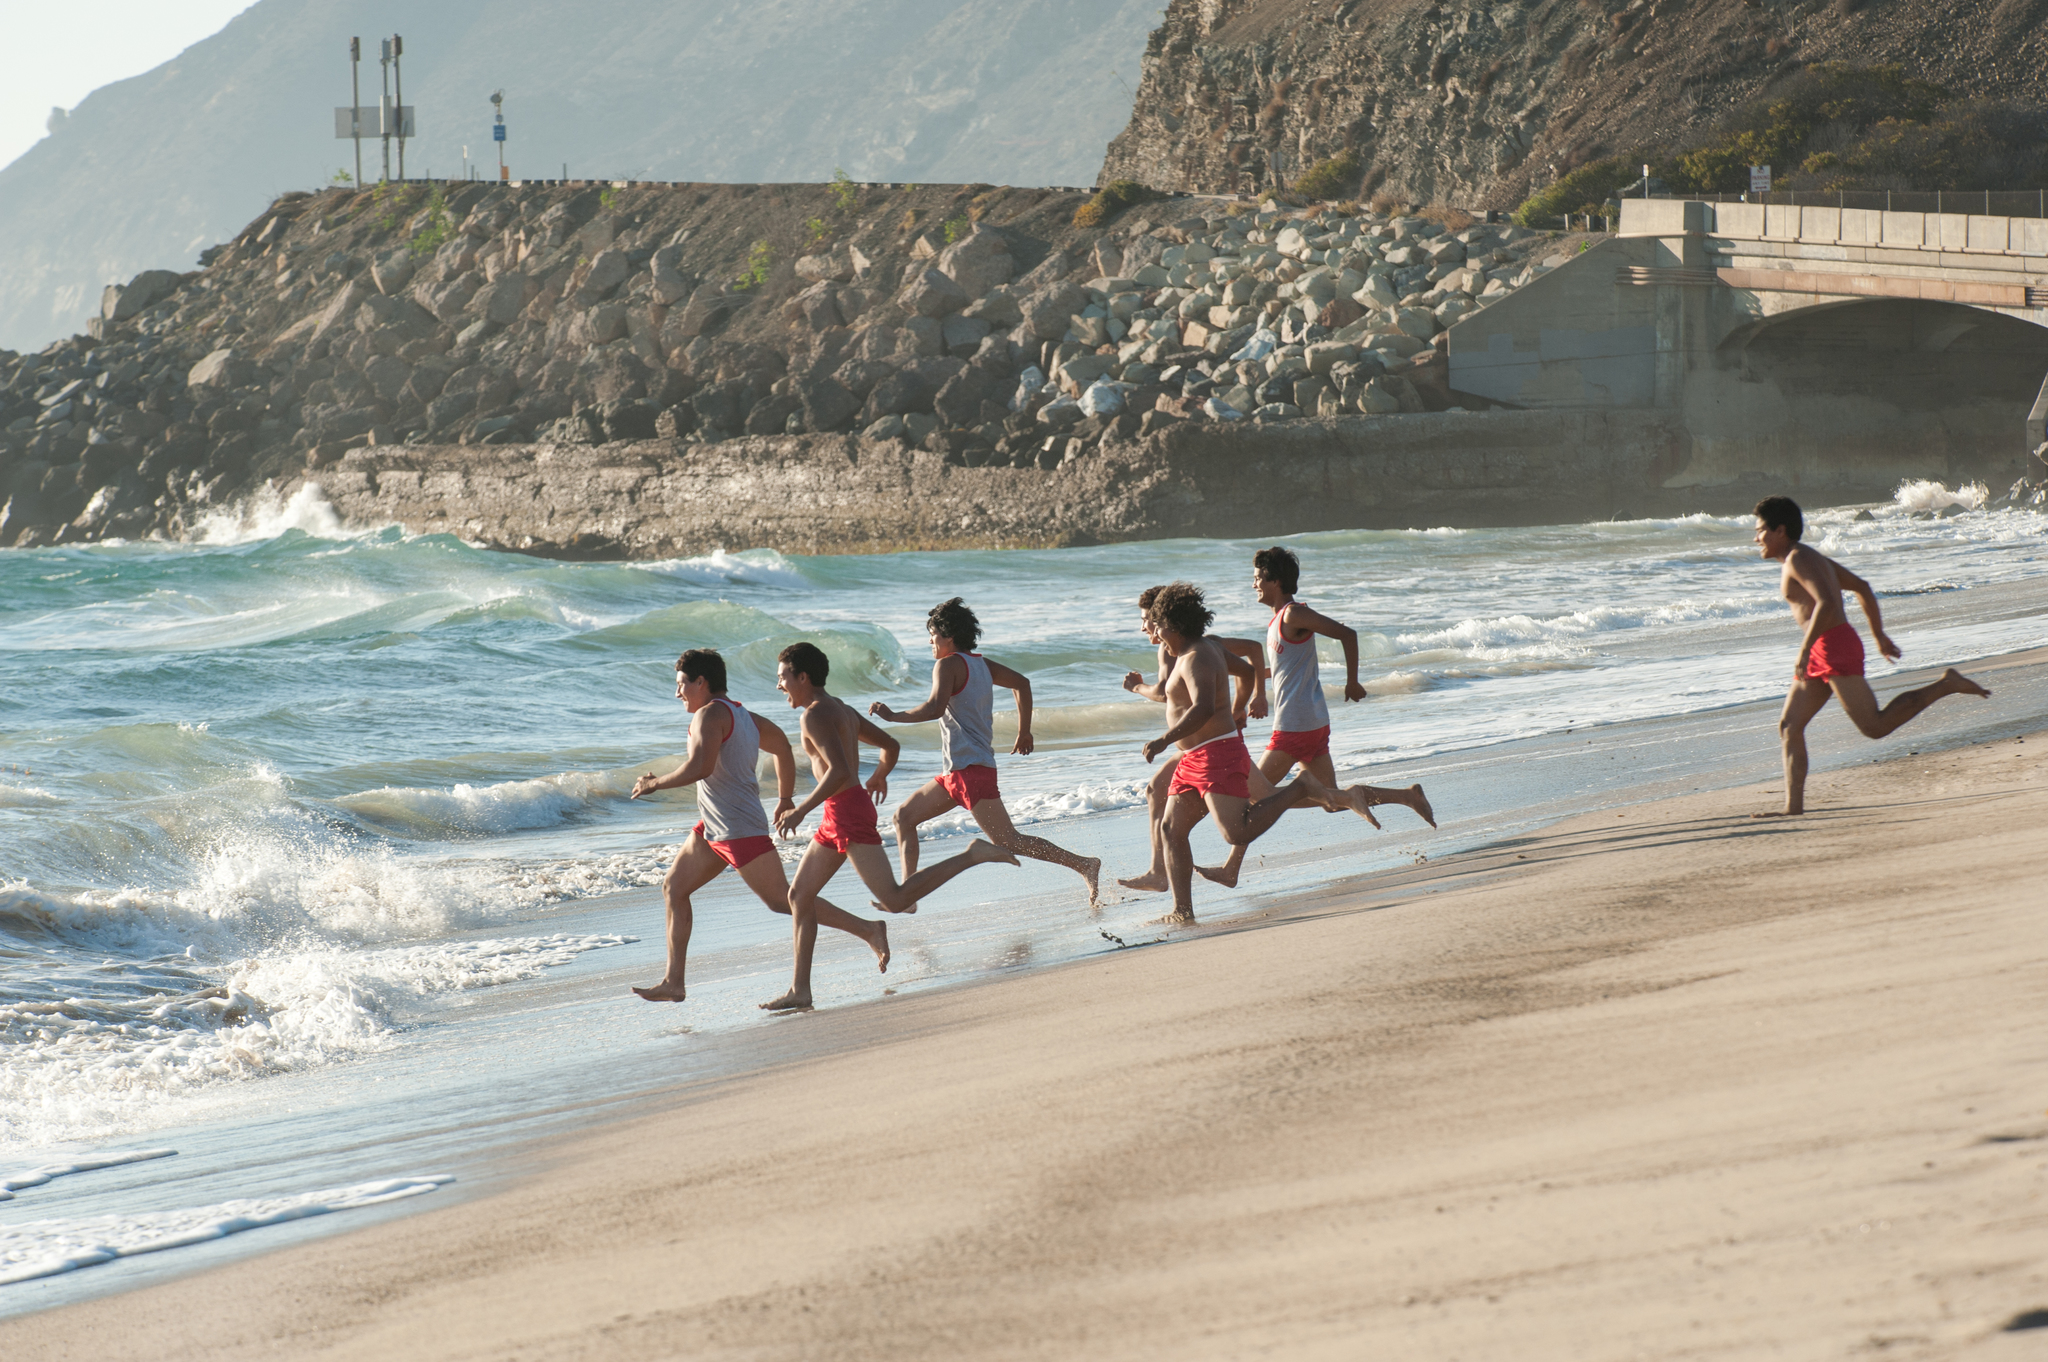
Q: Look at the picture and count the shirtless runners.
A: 4